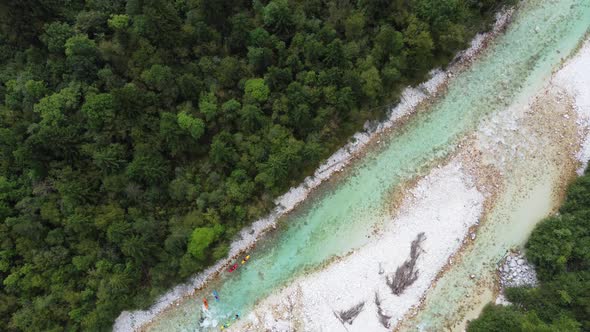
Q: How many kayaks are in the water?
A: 6